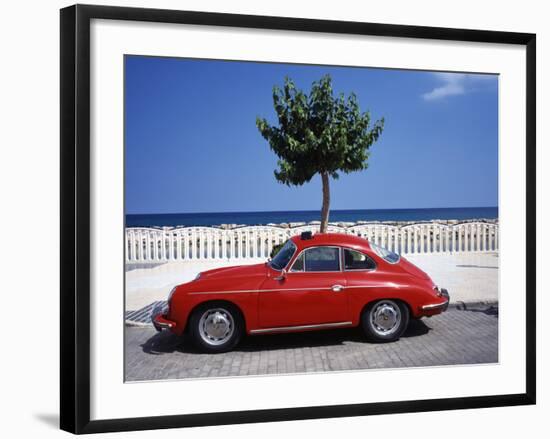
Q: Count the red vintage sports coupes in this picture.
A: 1